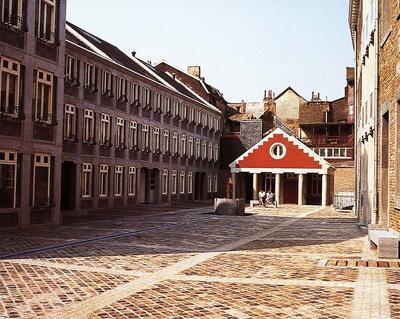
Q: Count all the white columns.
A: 5